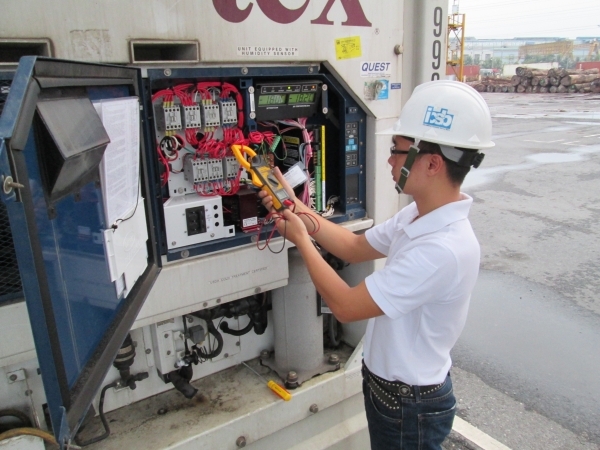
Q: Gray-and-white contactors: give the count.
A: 7